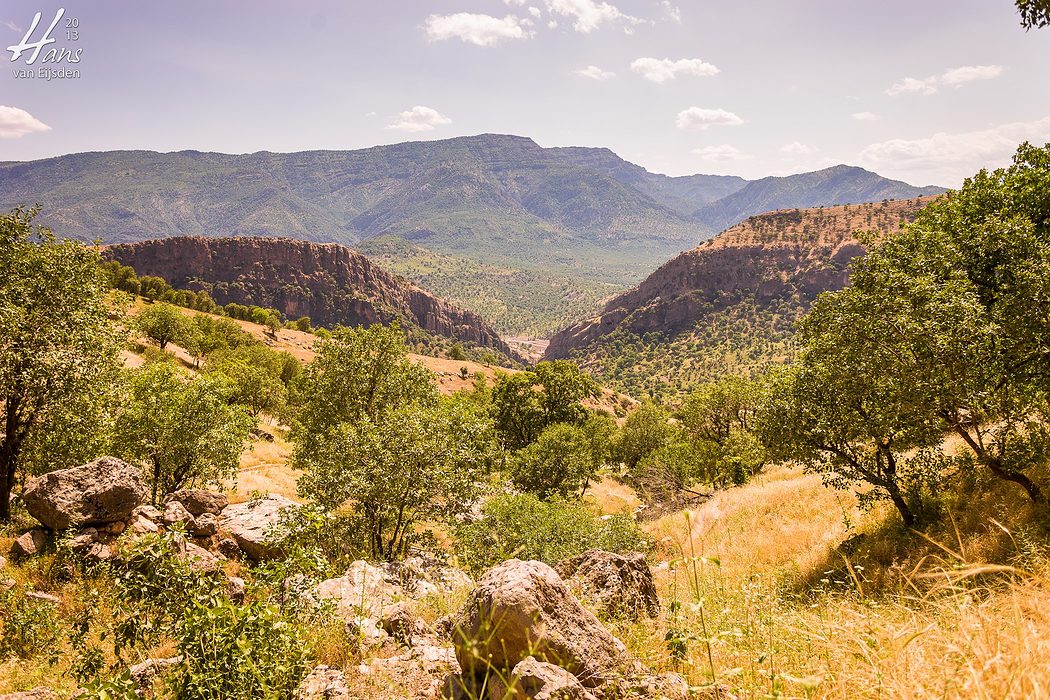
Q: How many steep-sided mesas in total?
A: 2